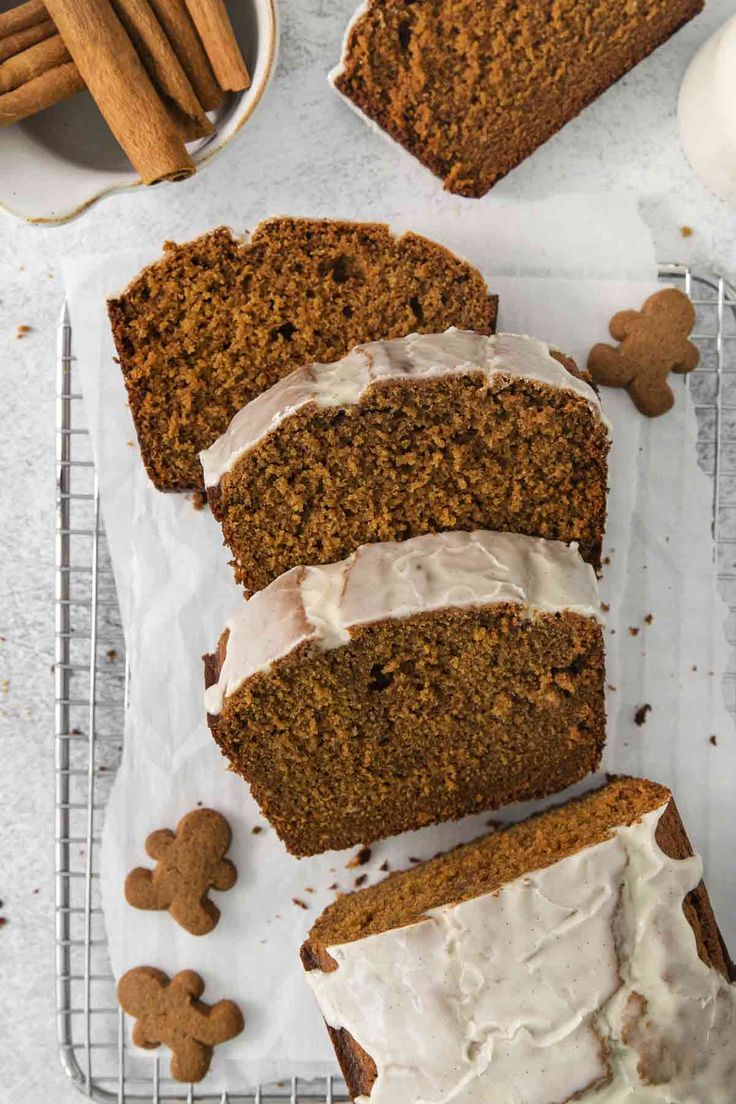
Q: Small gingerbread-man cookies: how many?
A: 3